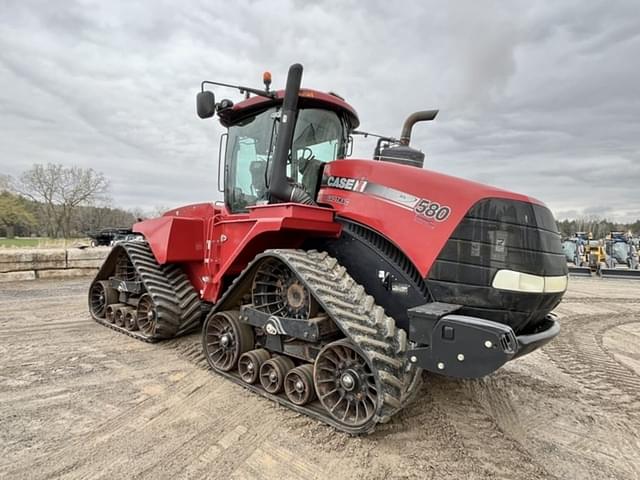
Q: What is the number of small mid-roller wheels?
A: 6